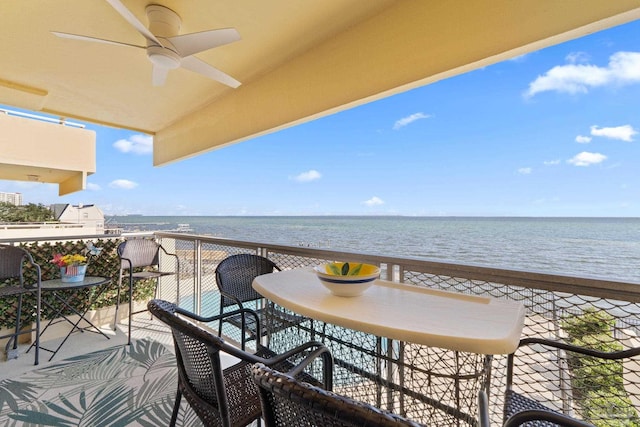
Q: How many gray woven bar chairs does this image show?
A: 2